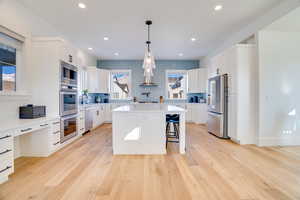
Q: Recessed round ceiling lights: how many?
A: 7